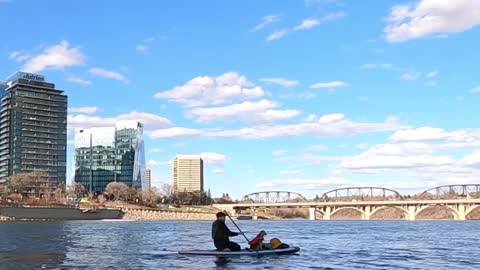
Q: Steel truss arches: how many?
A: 3